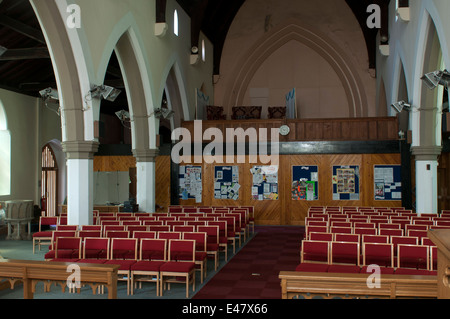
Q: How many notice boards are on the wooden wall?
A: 6